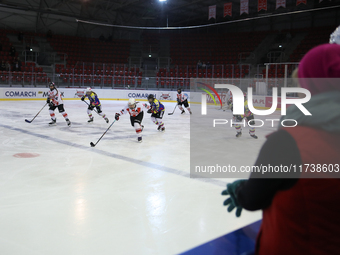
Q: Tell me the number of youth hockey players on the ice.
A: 6